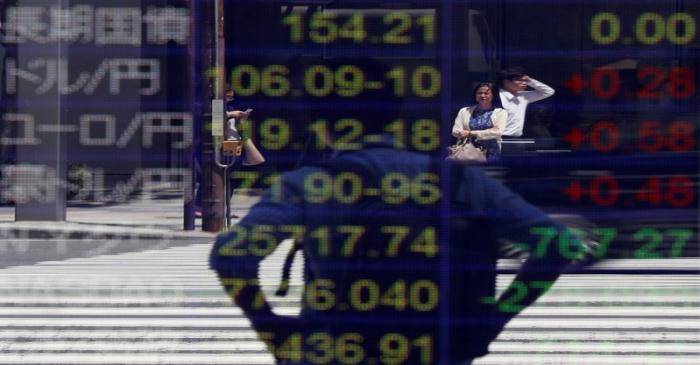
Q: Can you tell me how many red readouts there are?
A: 3